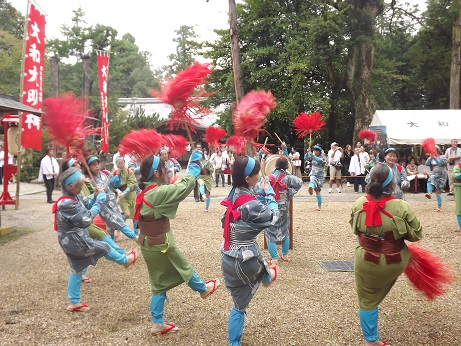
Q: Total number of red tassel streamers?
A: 11